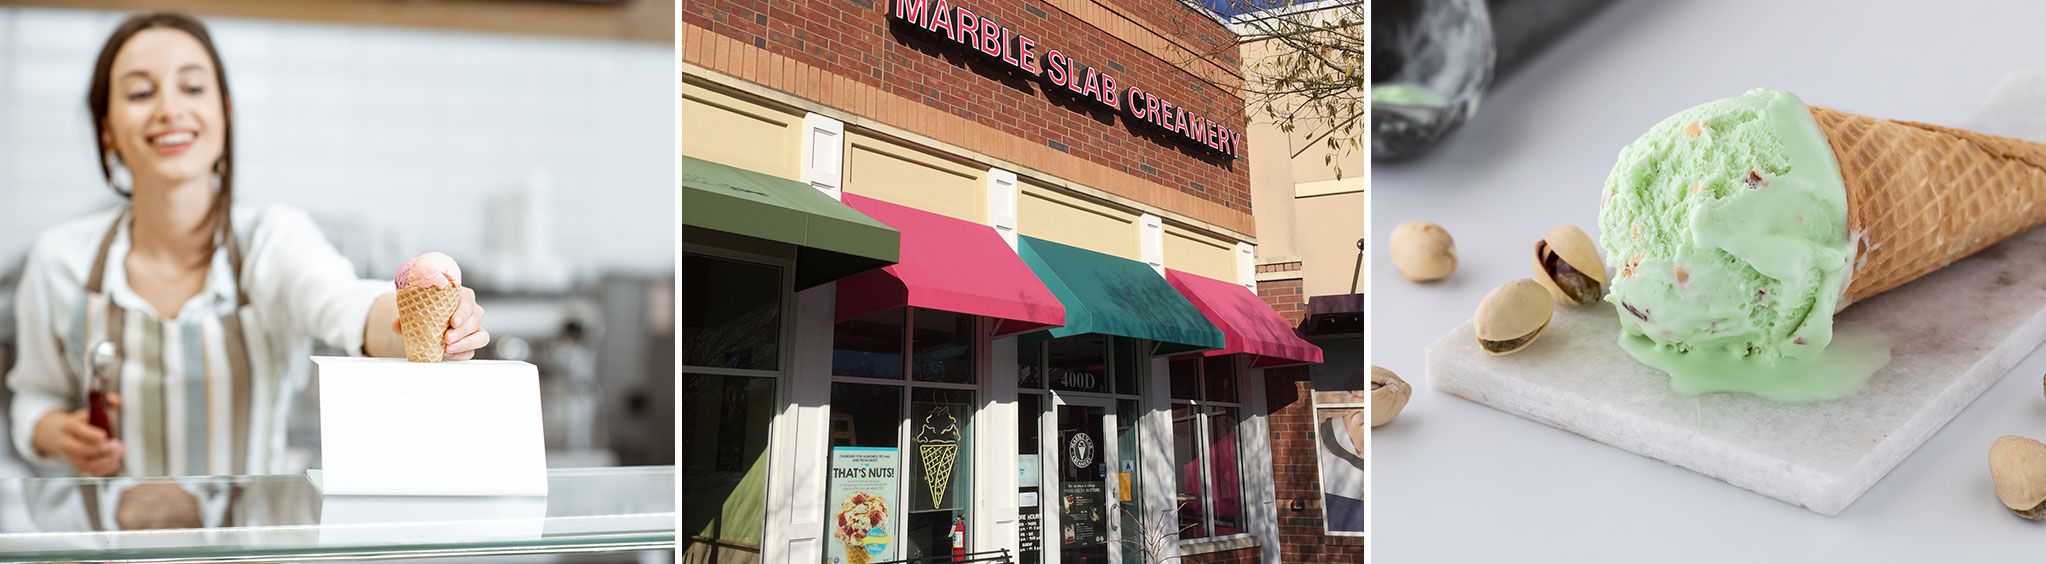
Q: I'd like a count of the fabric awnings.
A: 4